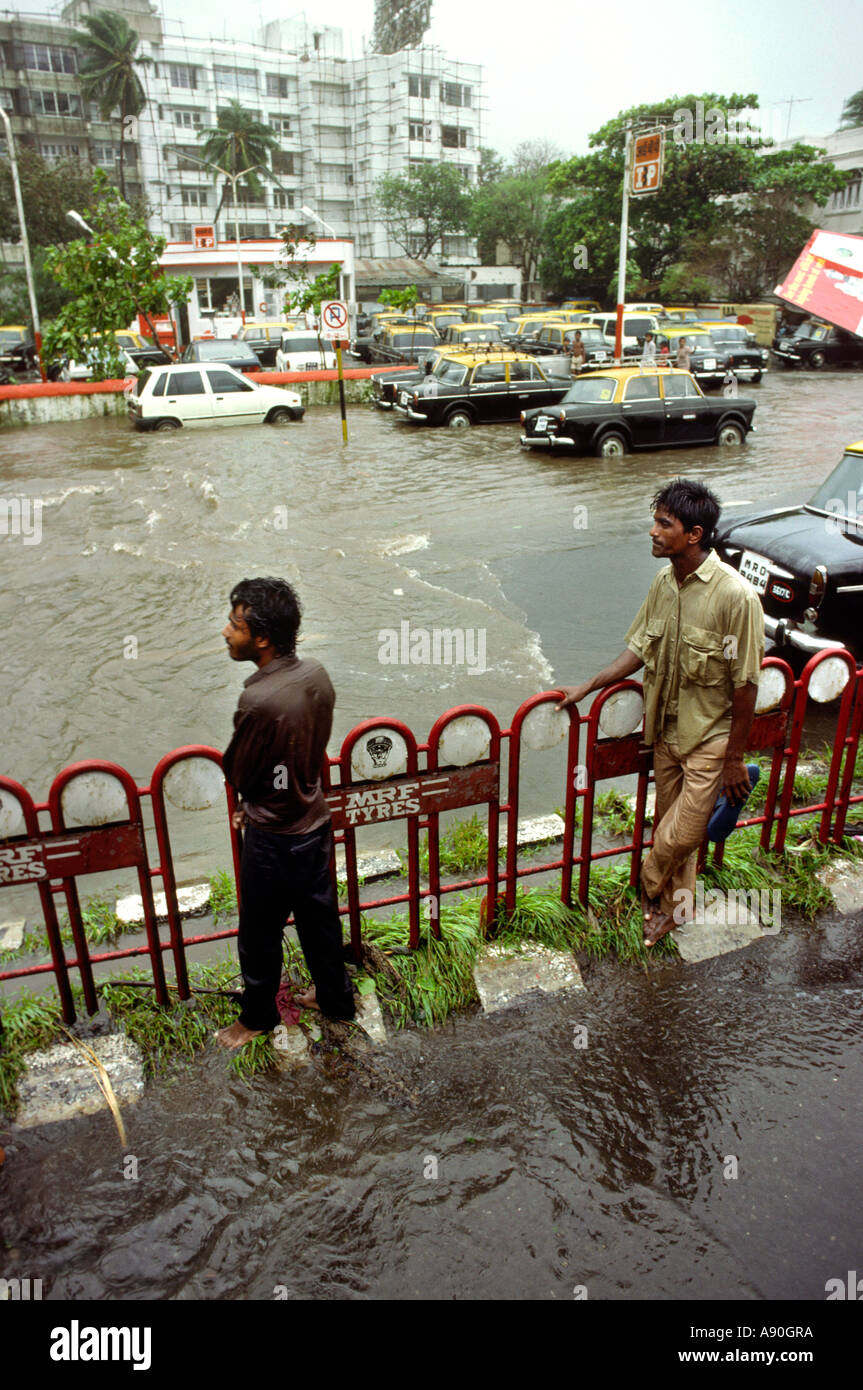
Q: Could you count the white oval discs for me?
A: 9